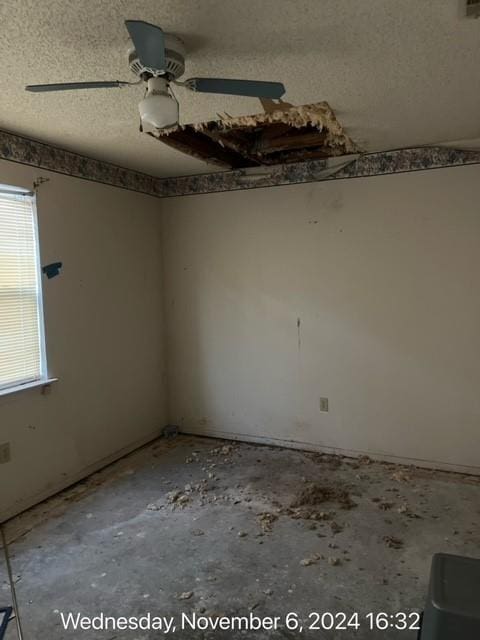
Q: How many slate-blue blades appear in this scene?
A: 3